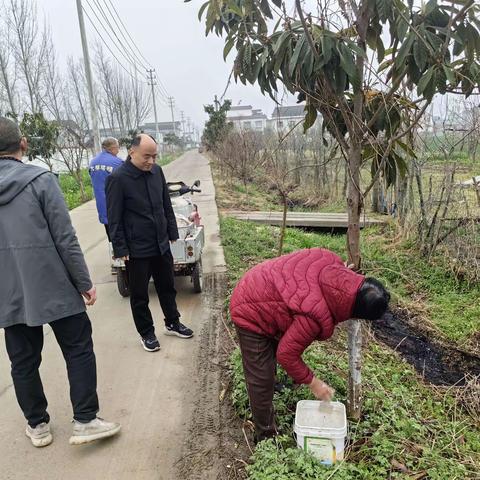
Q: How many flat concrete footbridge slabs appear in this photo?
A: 1